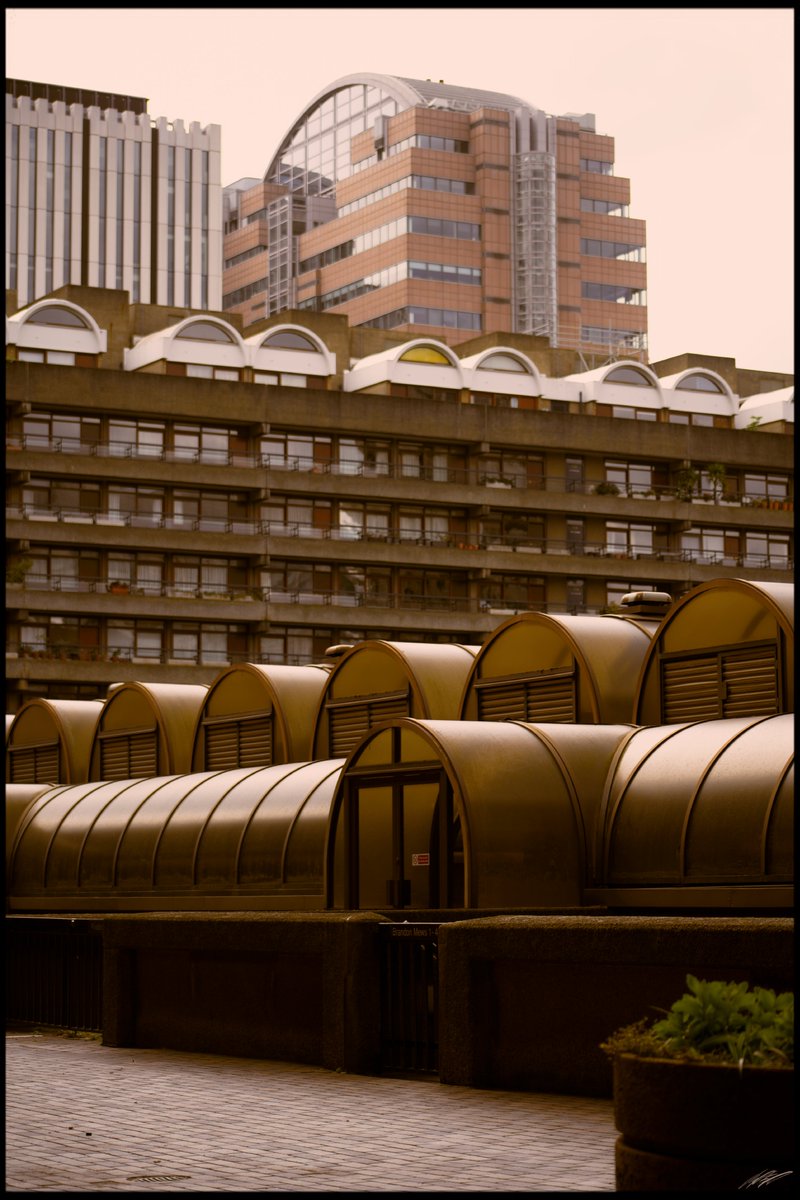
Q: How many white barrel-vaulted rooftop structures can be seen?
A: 8